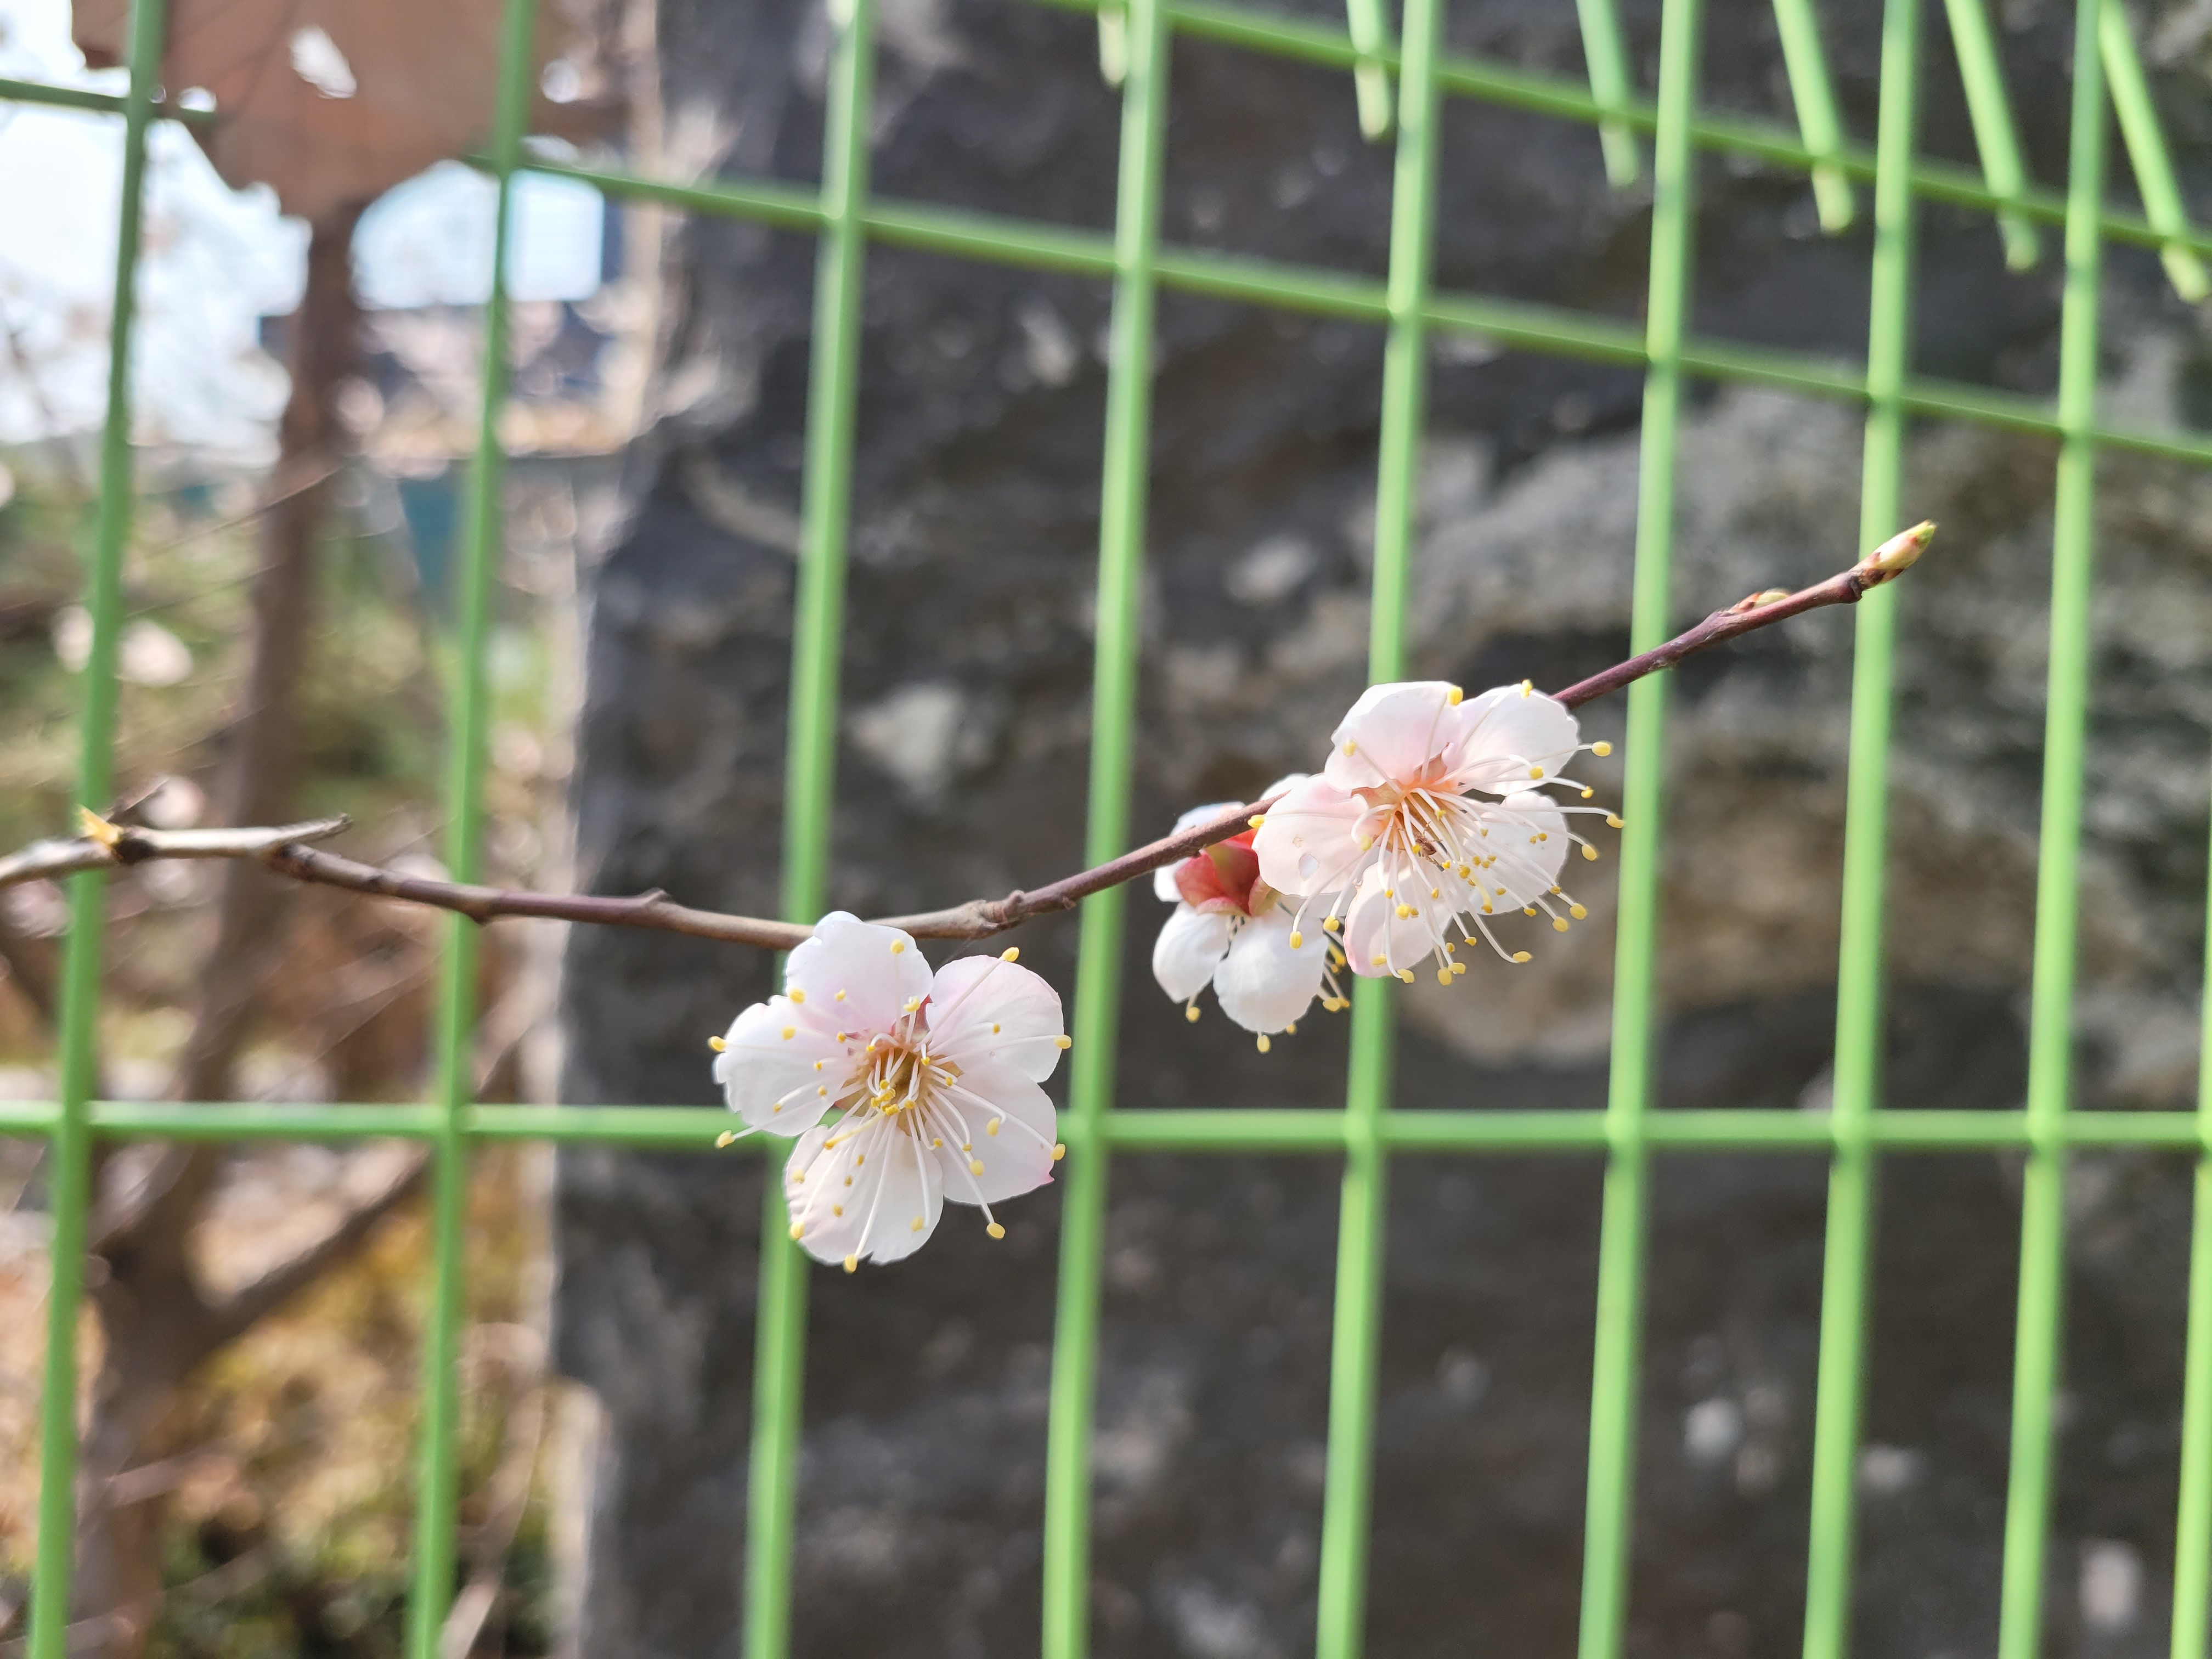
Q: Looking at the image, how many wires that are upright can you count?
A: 9